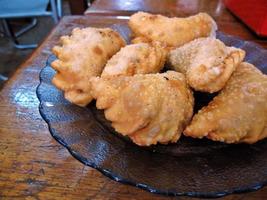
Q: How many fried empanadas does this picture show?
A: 6